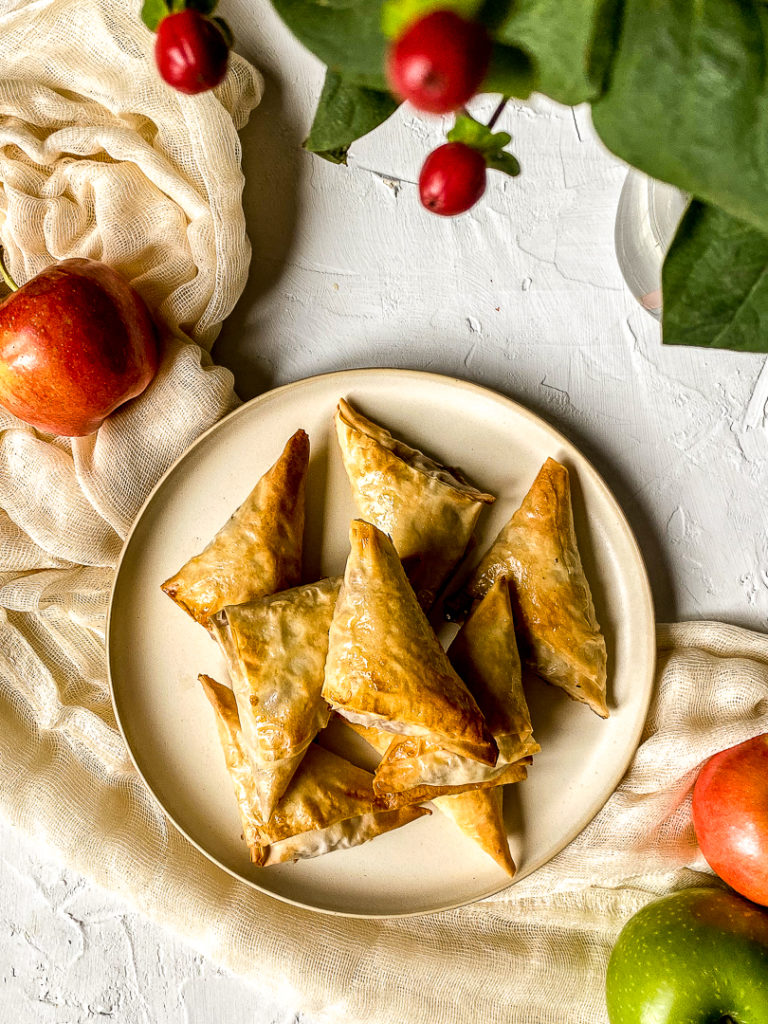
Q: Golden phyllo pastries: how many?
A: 8